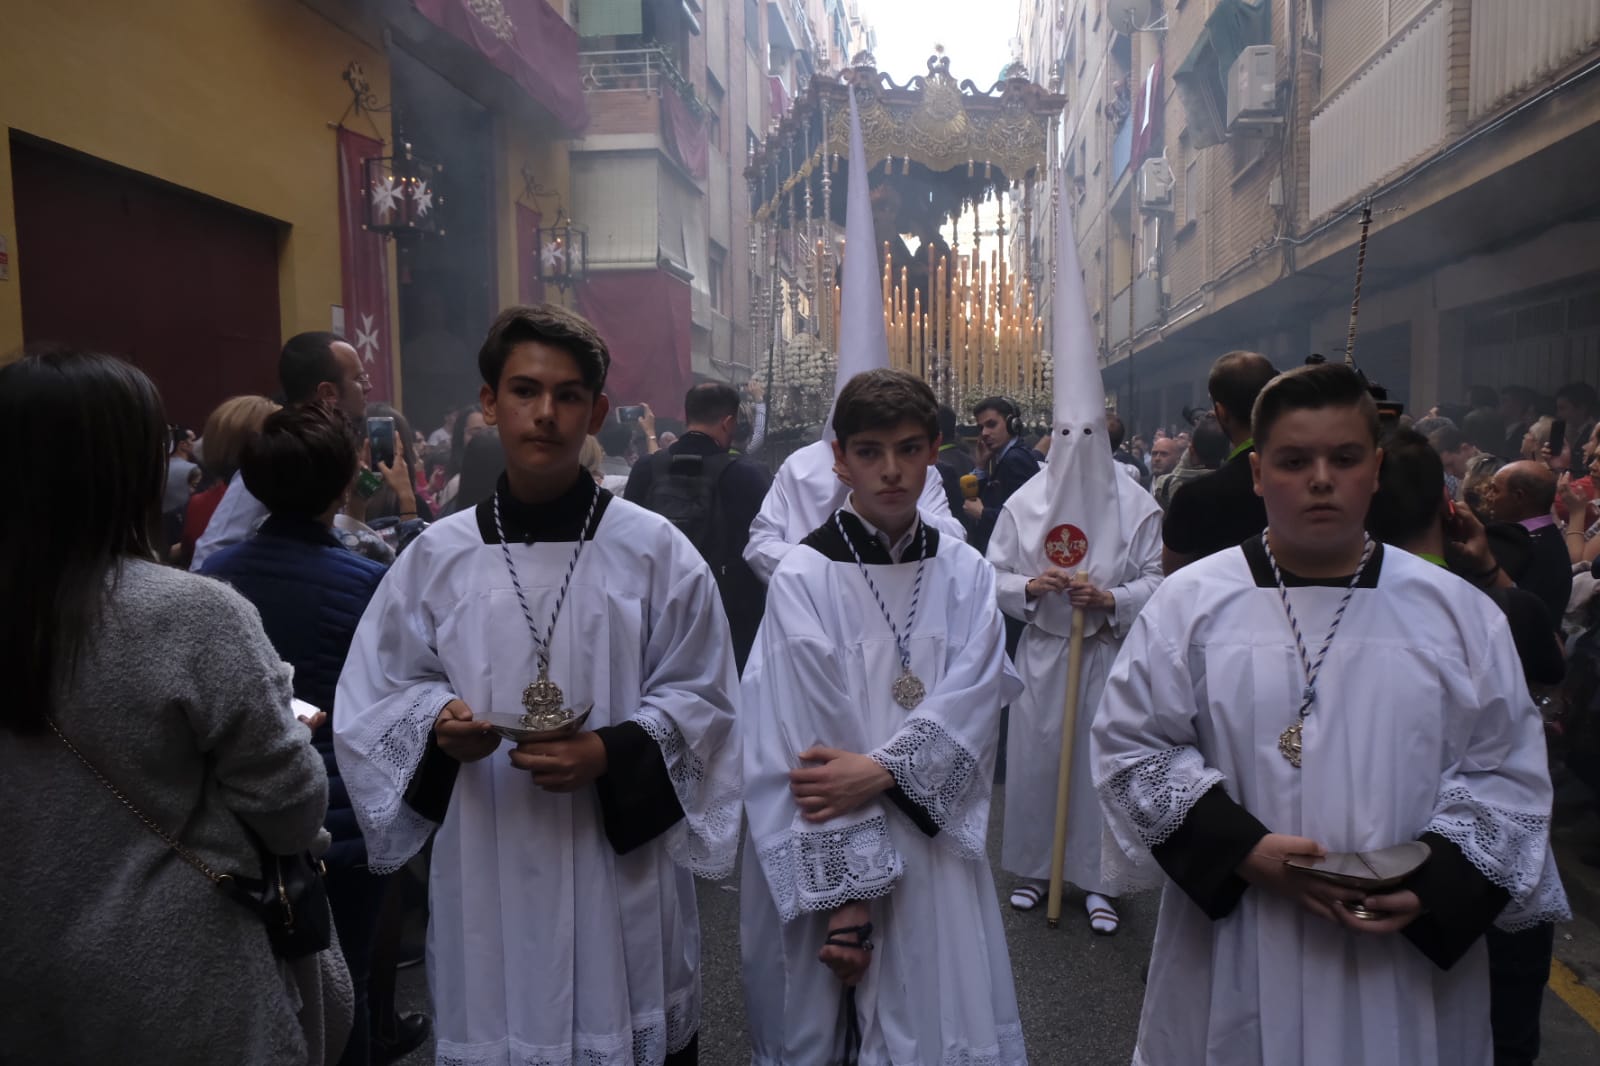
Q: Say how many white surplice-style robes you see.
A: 3